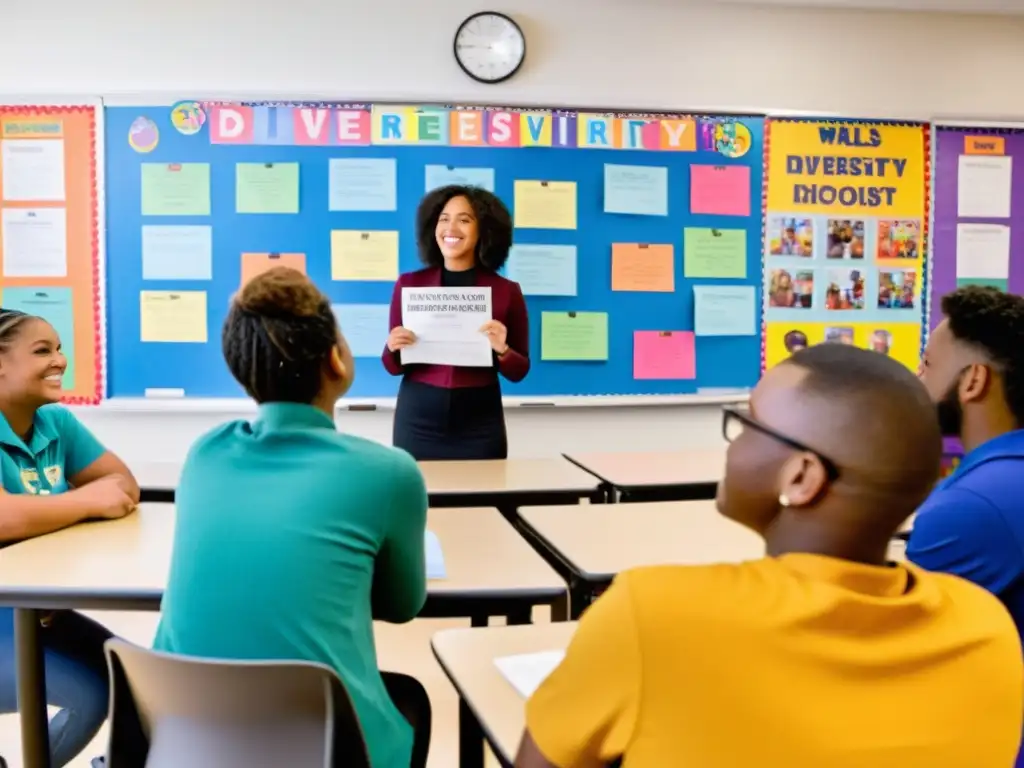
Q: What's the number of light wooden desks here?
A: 5